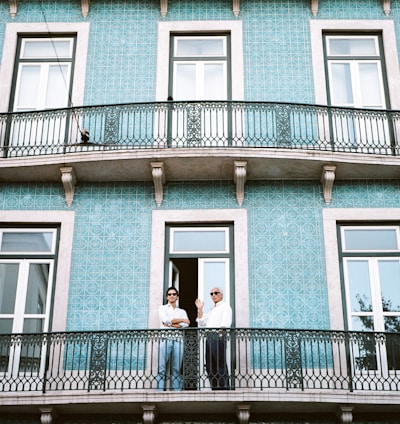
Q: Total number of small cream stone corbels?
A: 14